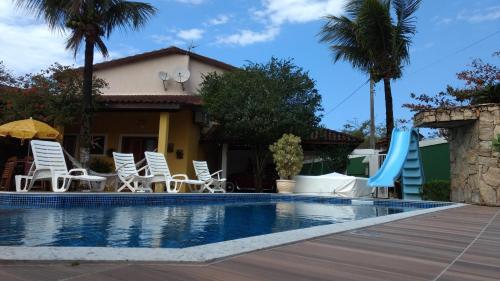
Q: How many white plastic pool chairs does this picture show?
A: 4